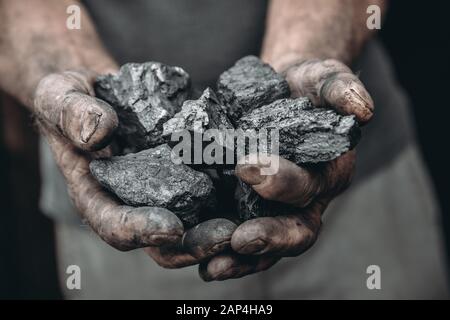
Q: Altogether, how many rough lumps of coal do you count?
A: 6